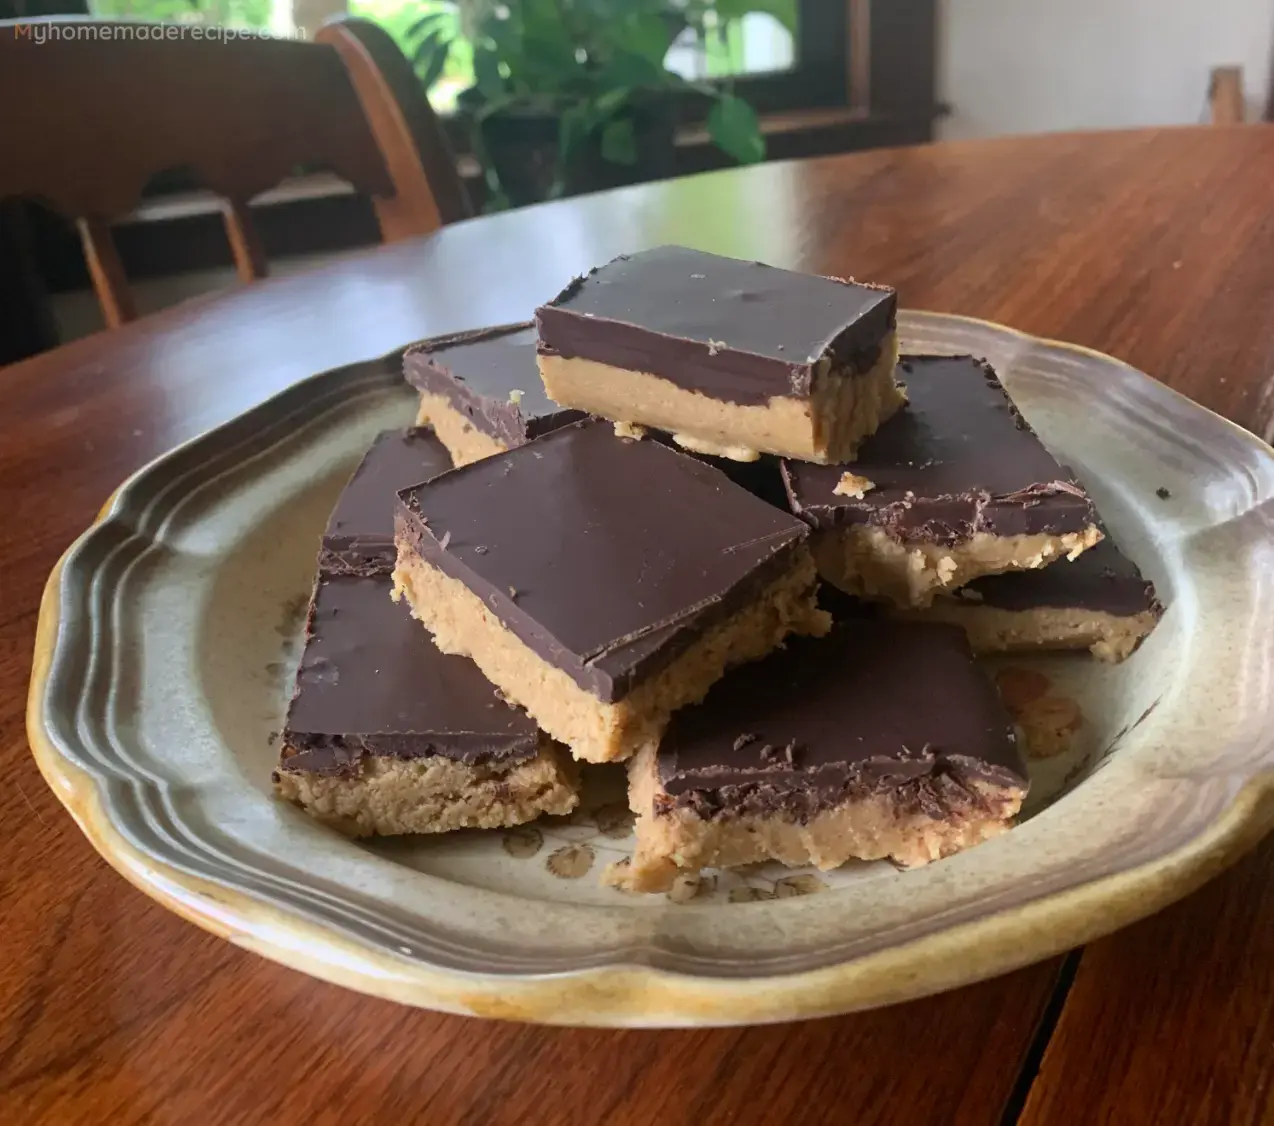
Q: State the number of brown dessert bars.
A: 8